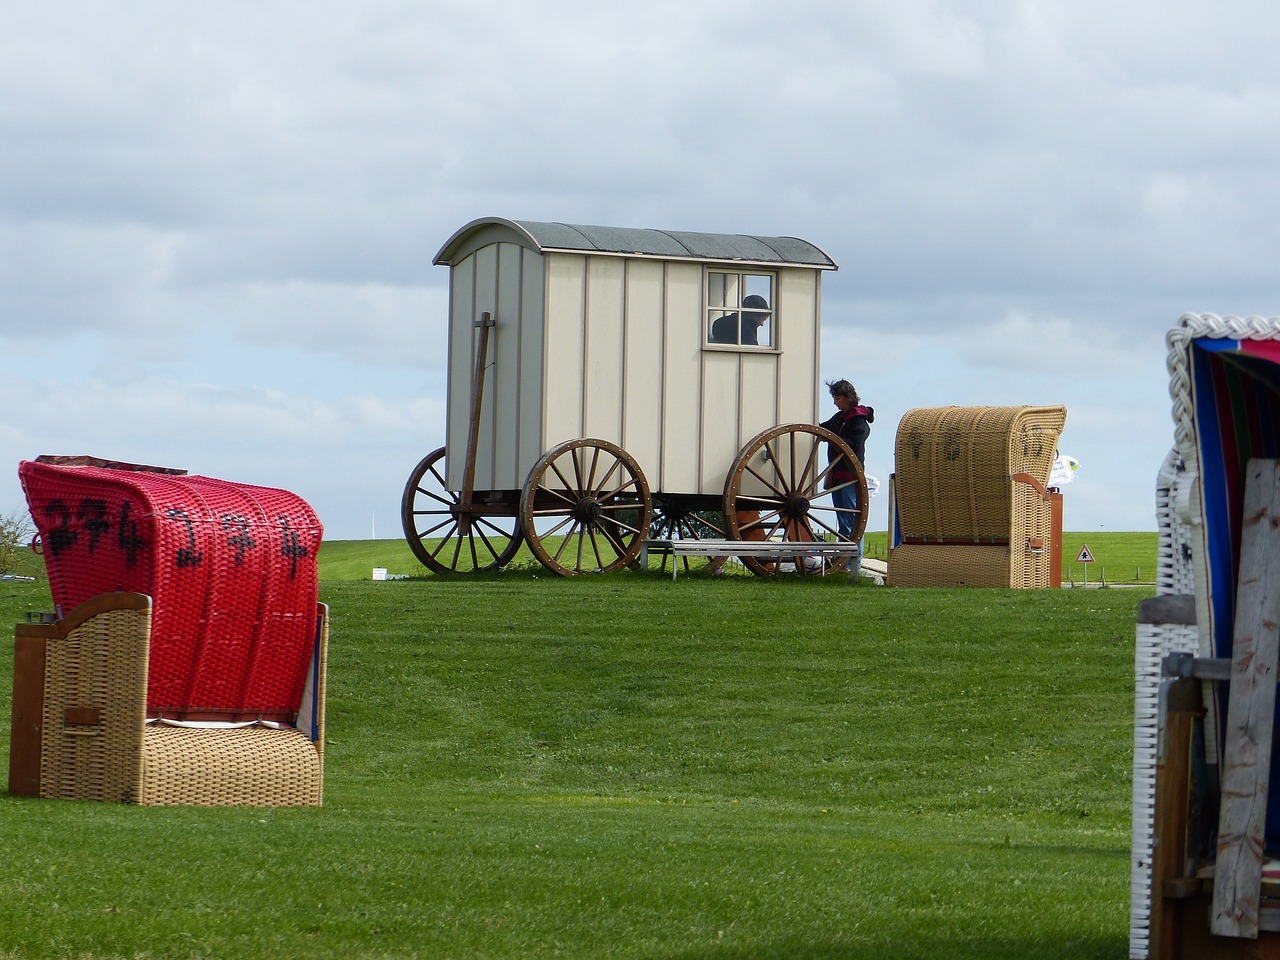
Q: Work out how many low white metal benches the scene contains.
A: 1